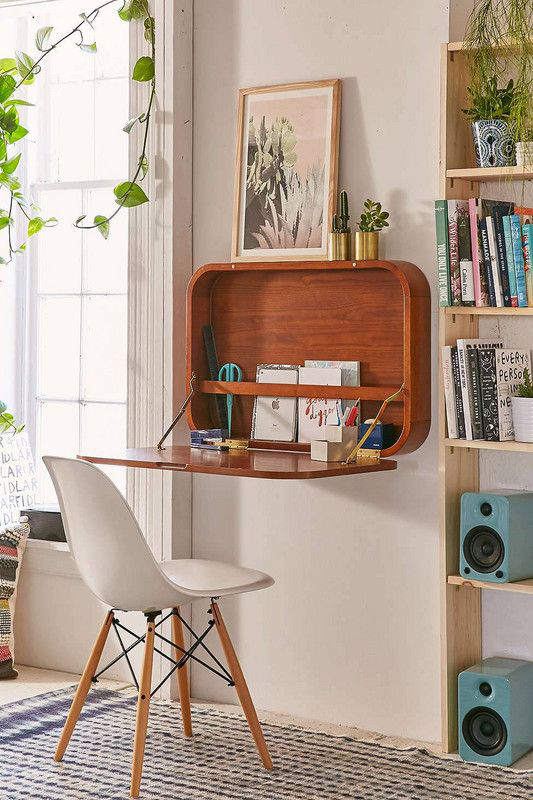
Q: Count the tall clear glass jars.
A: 0